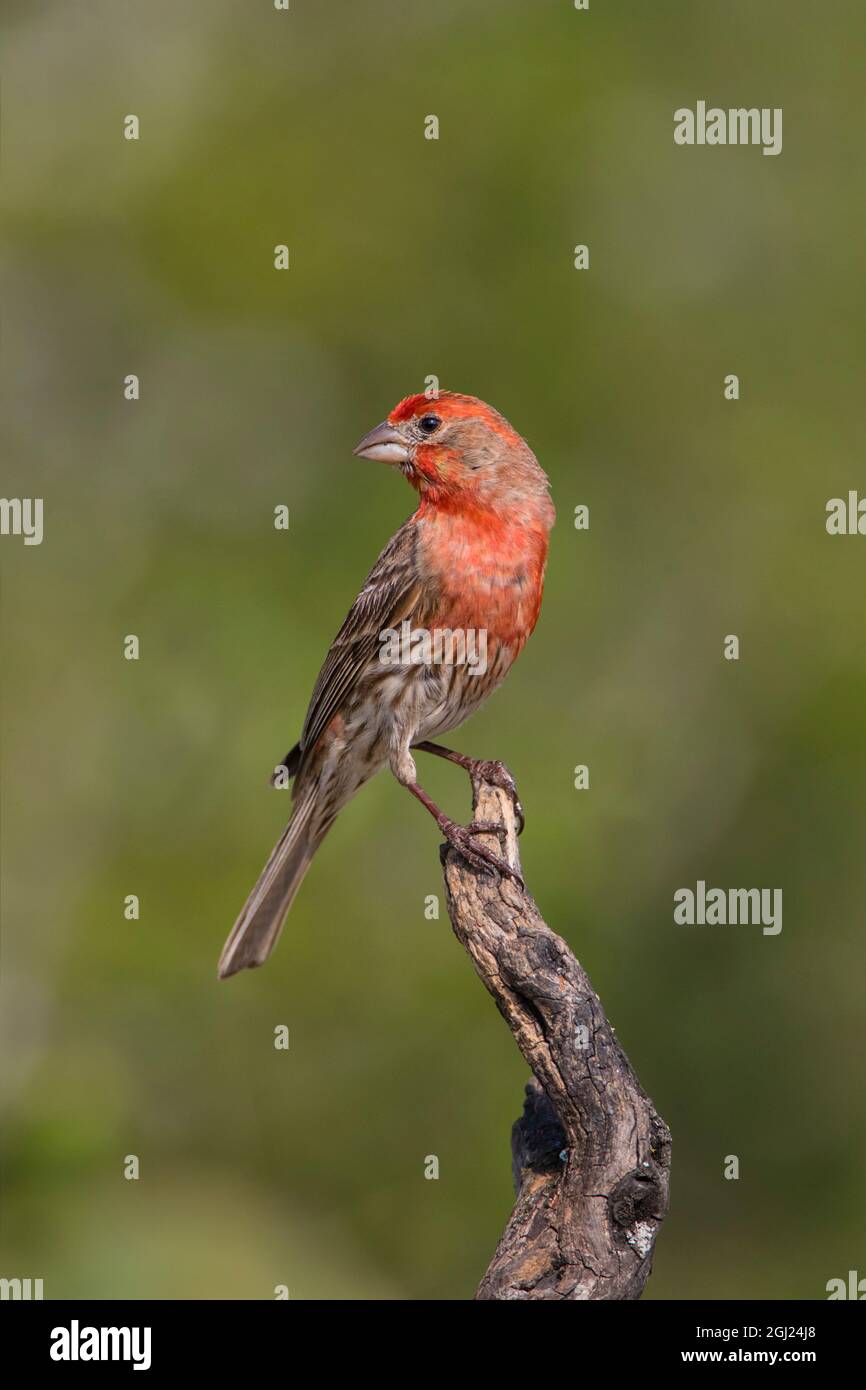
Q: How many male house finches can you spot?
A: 1